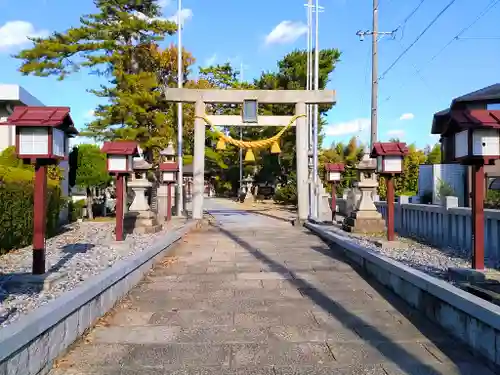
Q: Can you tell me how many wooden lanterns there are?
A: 6